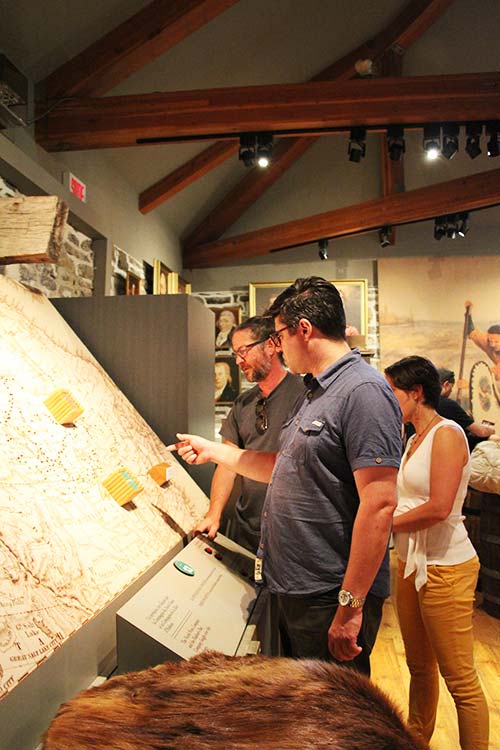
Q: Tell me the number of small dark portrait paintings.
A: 2